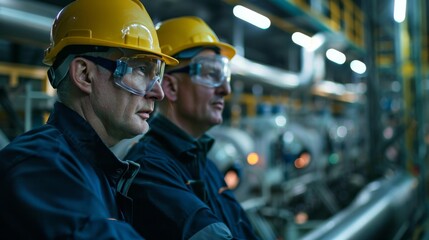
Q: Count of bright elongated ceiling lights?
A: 5